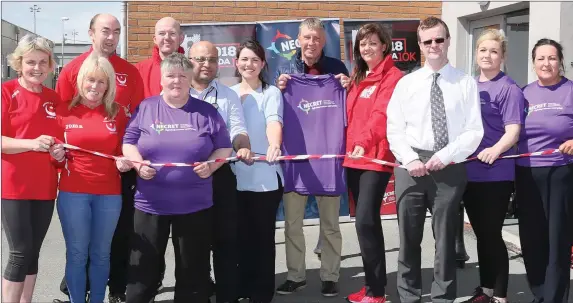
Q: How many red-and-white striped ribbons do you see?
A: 1